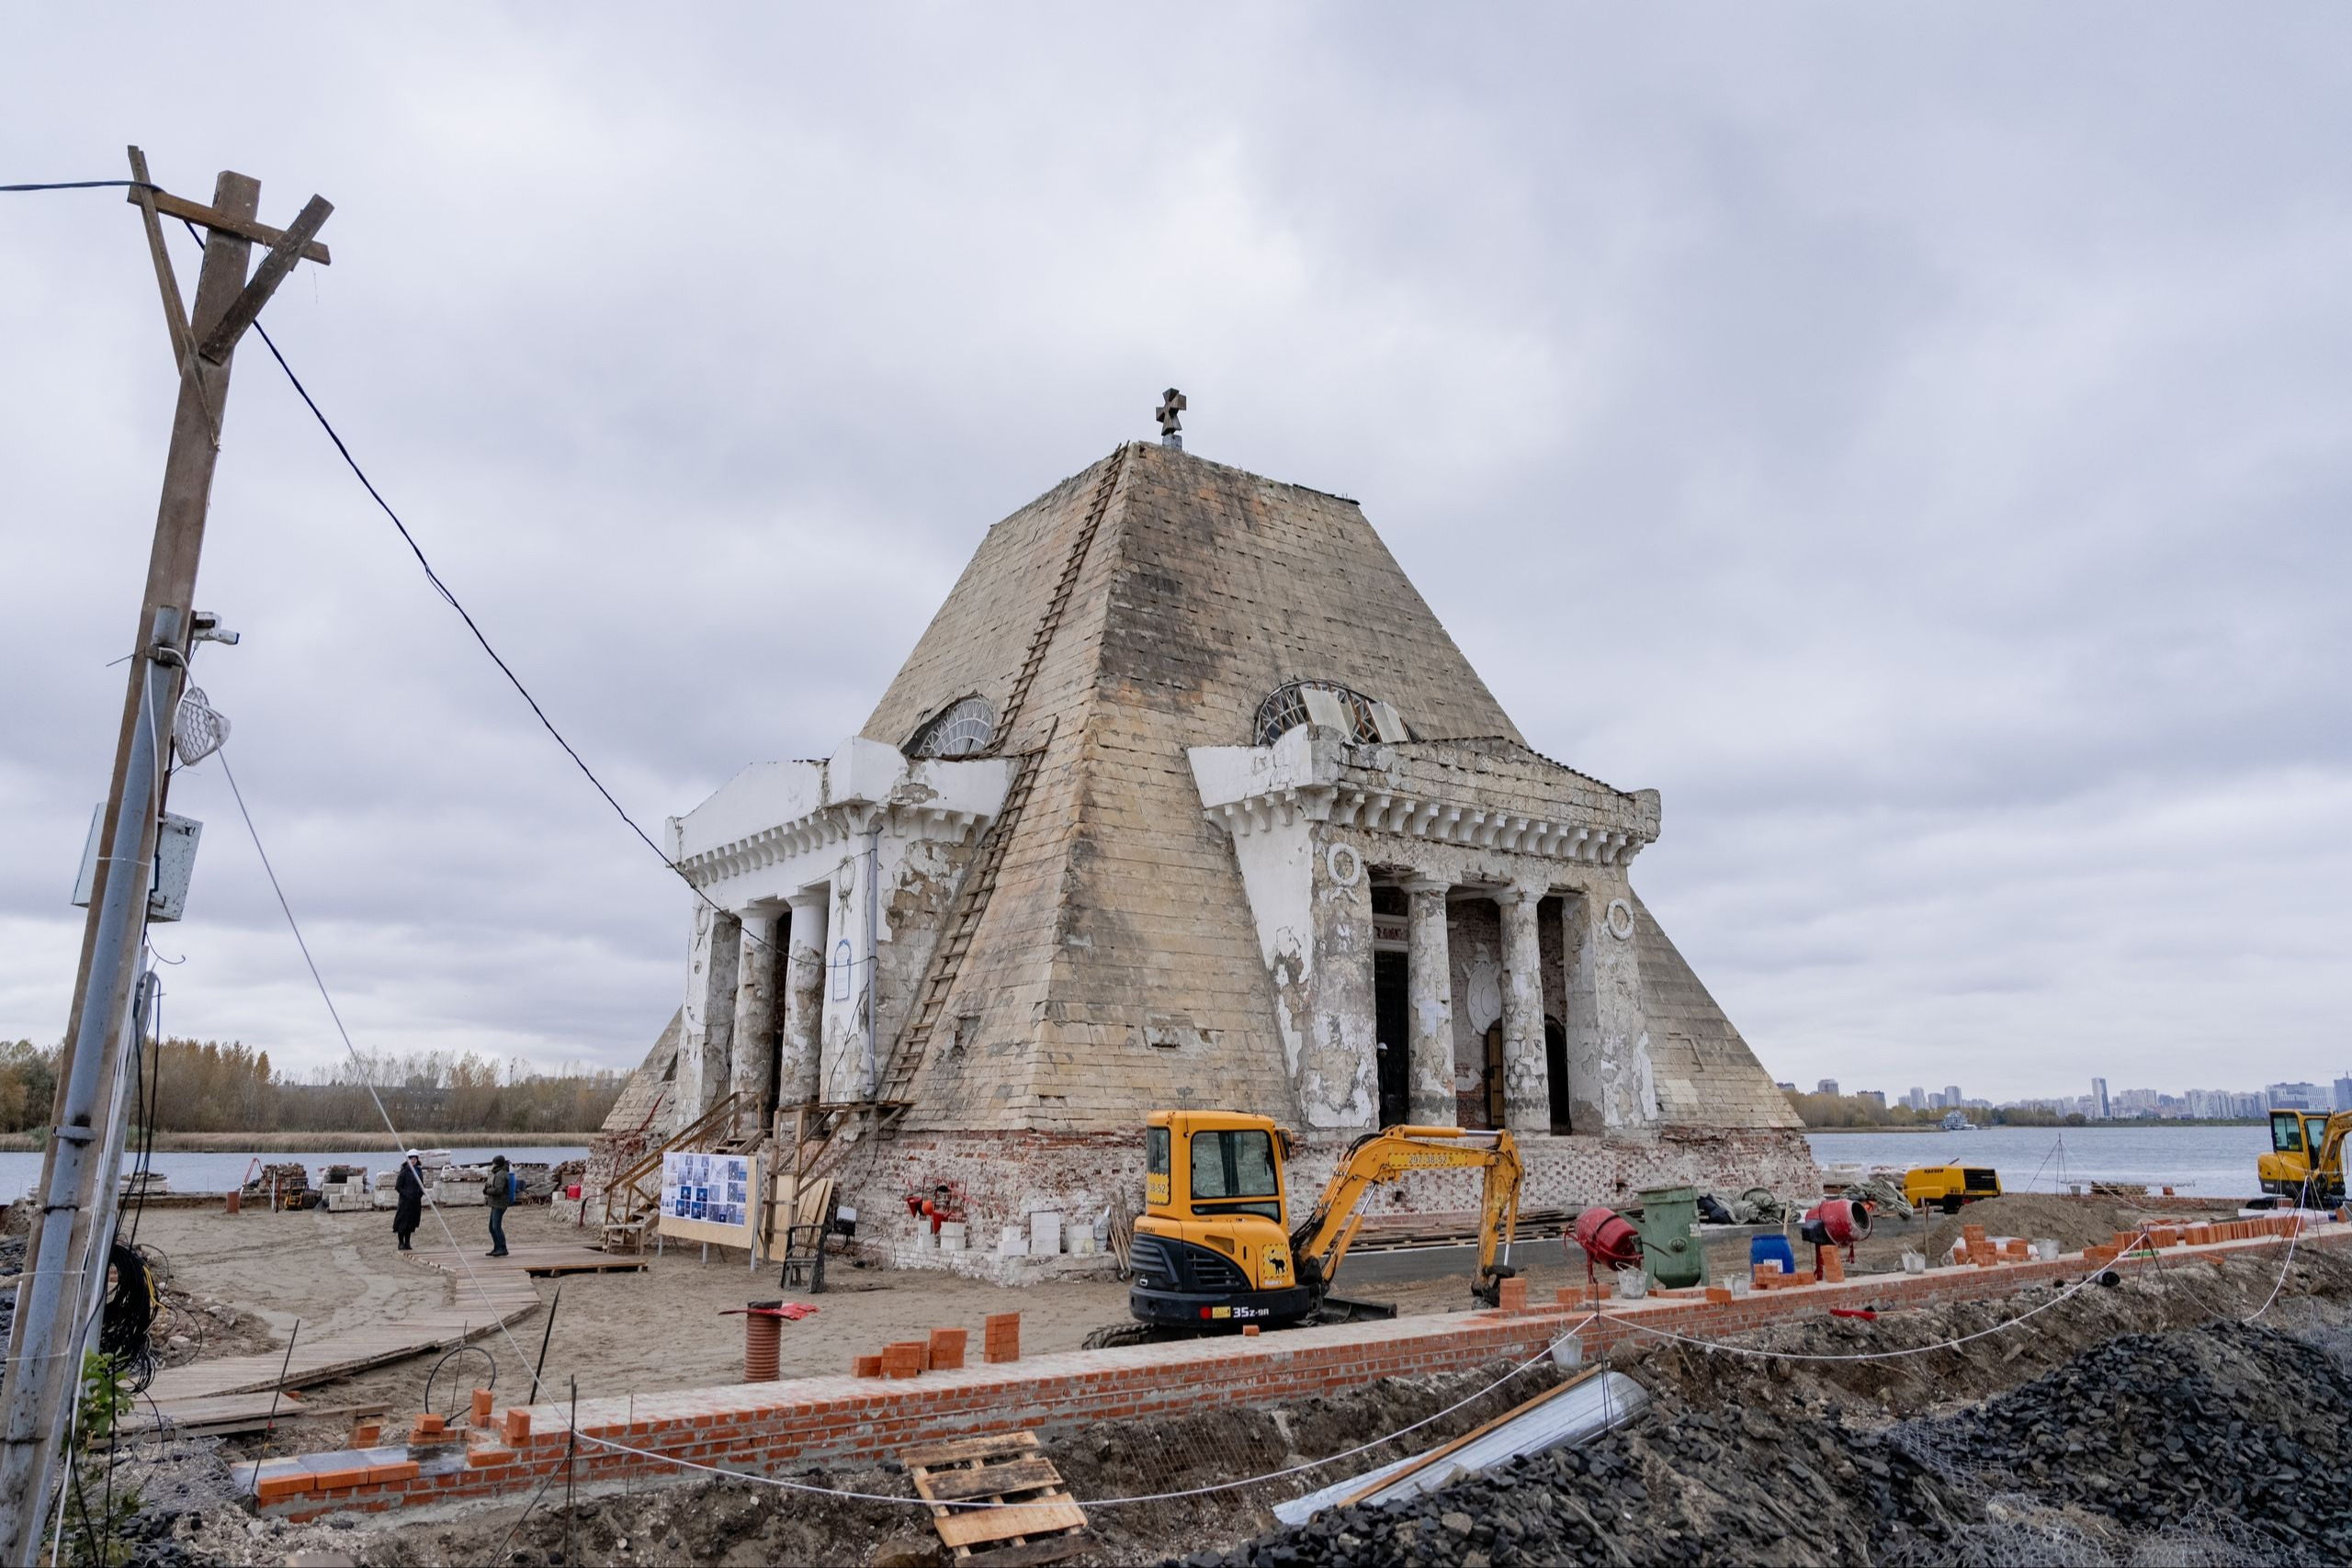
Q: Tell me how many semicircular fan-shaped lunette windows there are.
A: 2